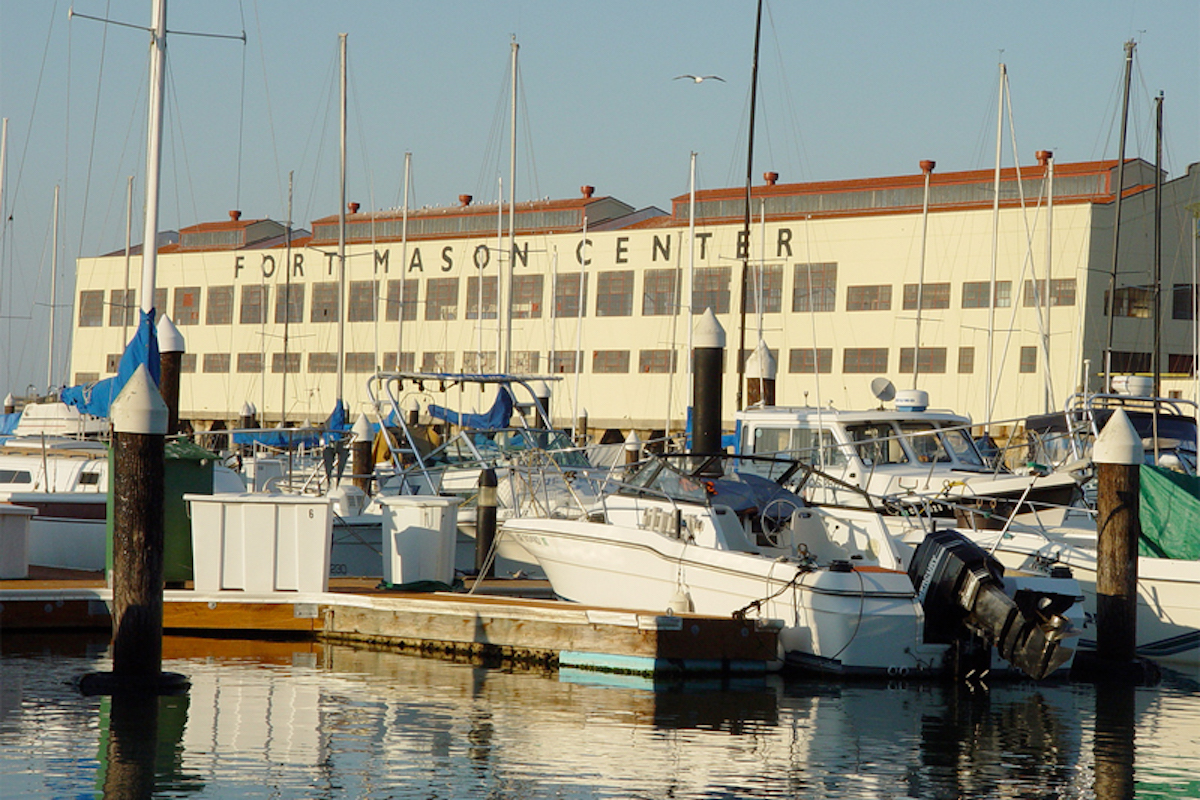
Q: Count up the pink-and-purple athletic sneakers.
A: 0